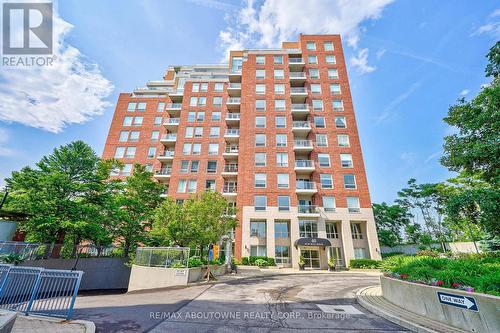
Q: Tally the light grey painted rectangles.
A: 1